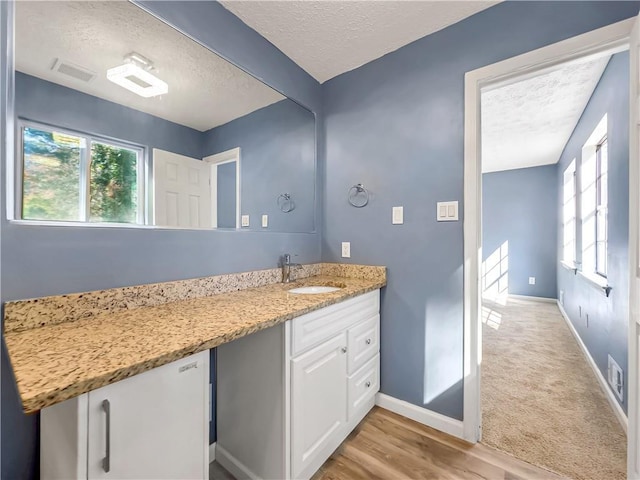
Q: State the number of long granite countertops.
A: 1